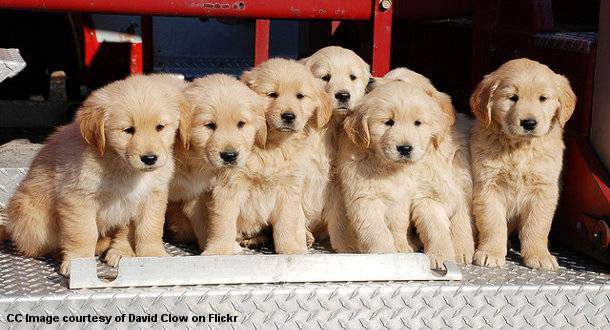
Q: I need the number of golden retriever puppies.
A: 7